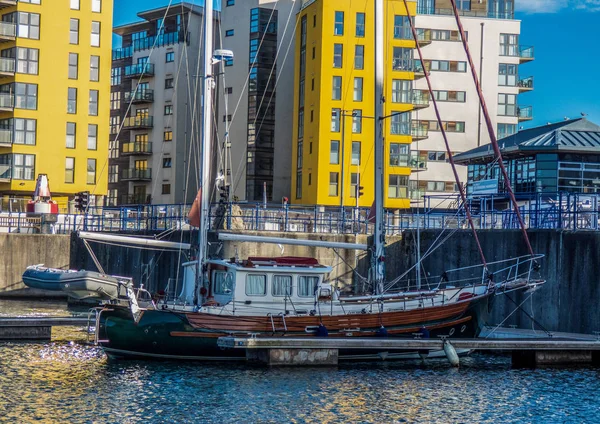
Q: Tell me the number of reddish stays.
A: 2